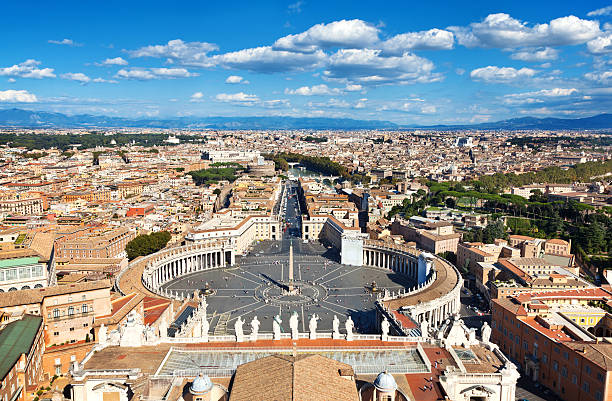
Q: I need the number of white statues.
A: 13